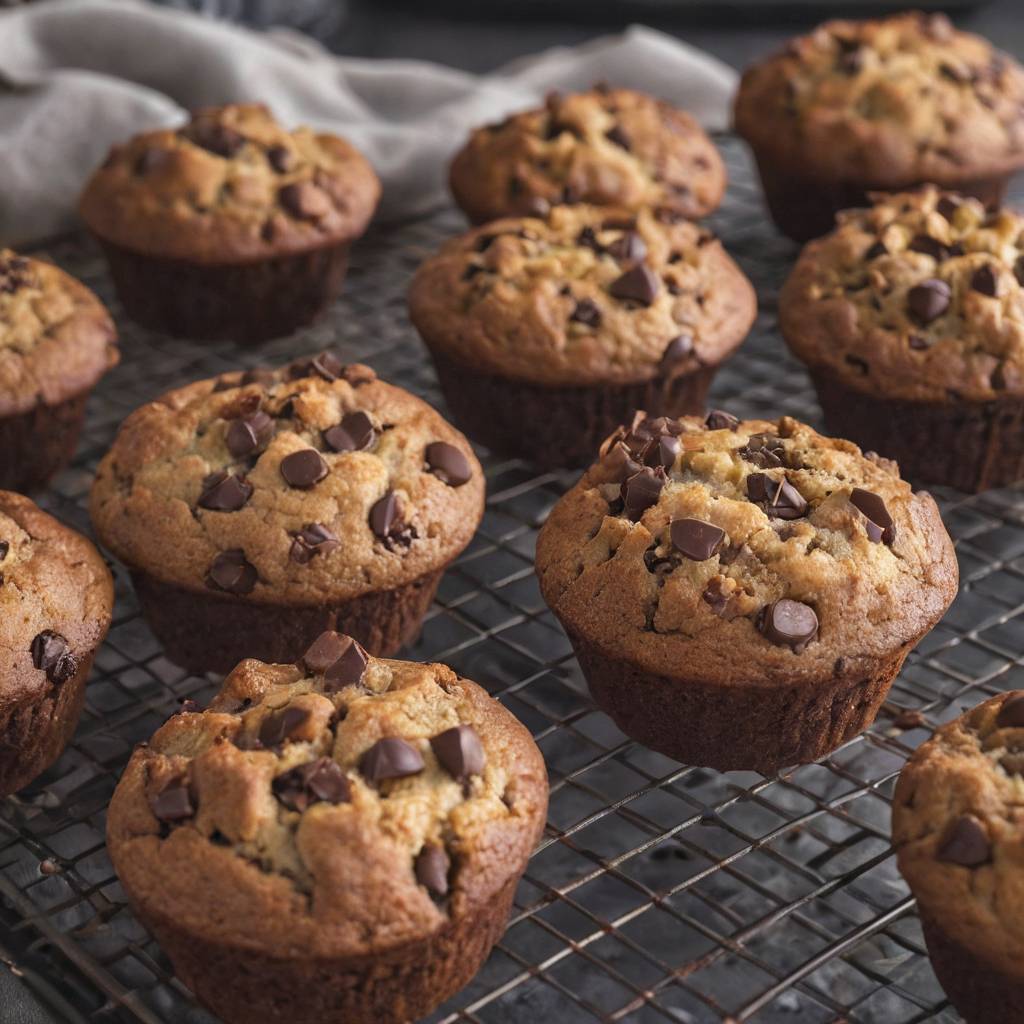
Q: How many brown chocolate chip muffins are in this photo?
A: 11